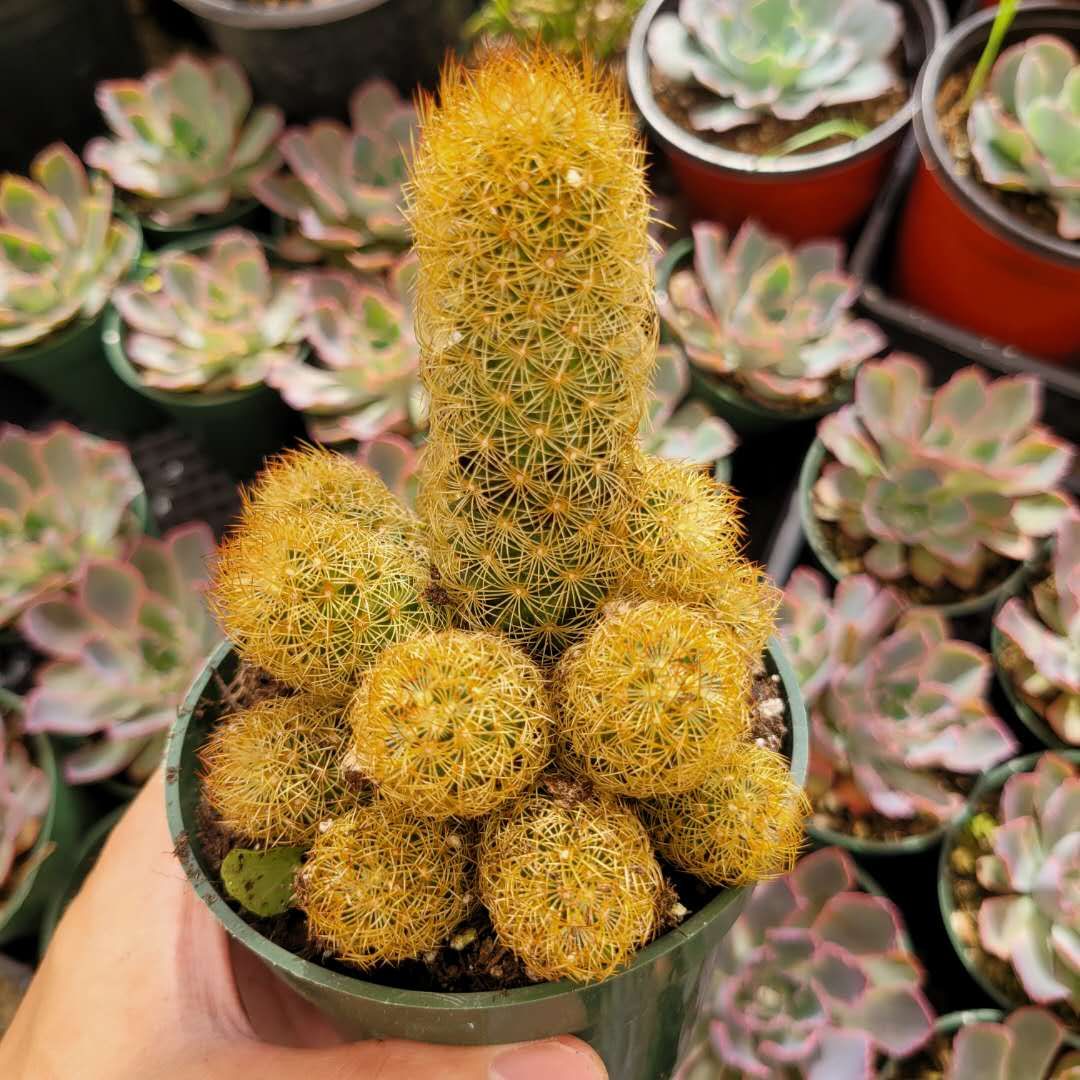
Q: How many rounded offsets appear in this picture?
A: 10